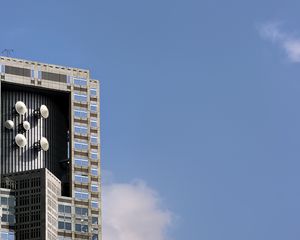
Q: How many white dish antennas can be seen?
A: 6